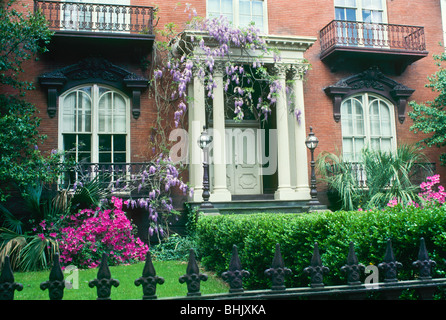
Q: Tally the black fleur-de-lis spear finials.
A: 11